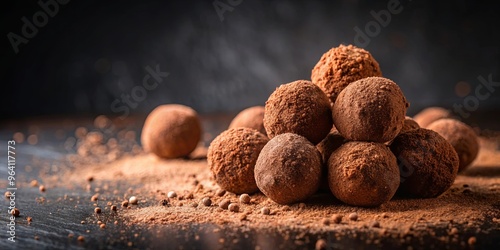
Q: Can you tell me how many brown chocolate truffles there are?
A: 13